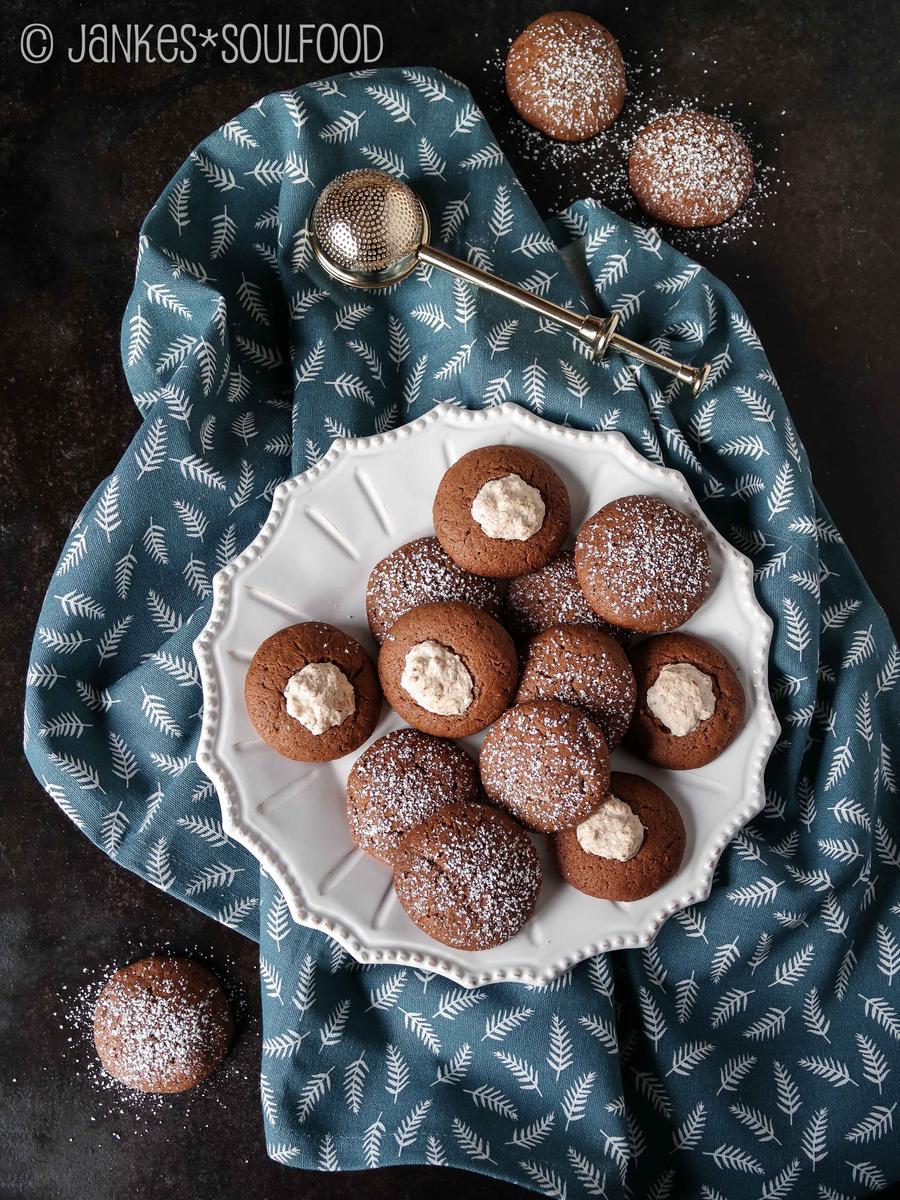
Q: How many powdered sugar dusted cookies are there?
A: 10